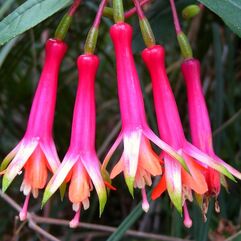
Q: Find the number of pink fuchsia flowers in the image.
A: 5